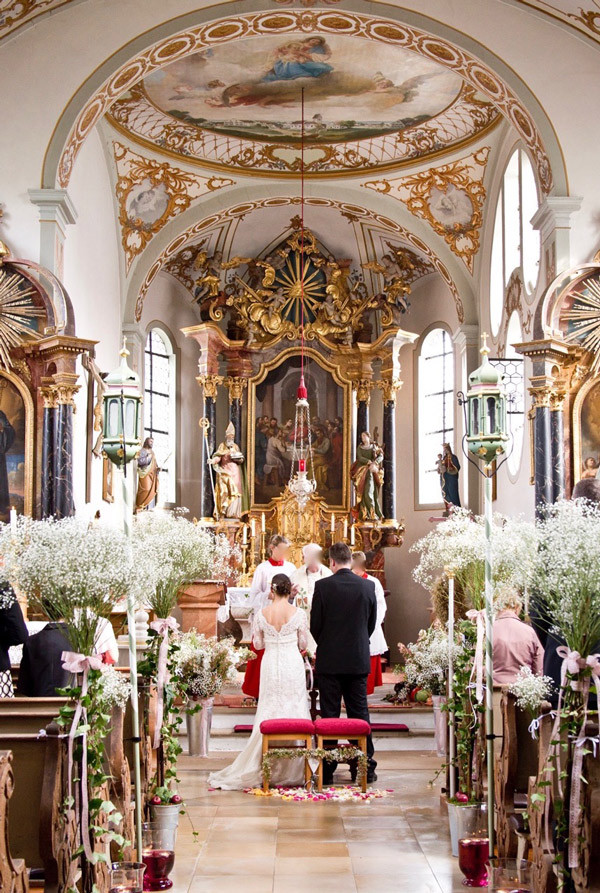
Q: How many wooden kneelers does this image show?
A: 2